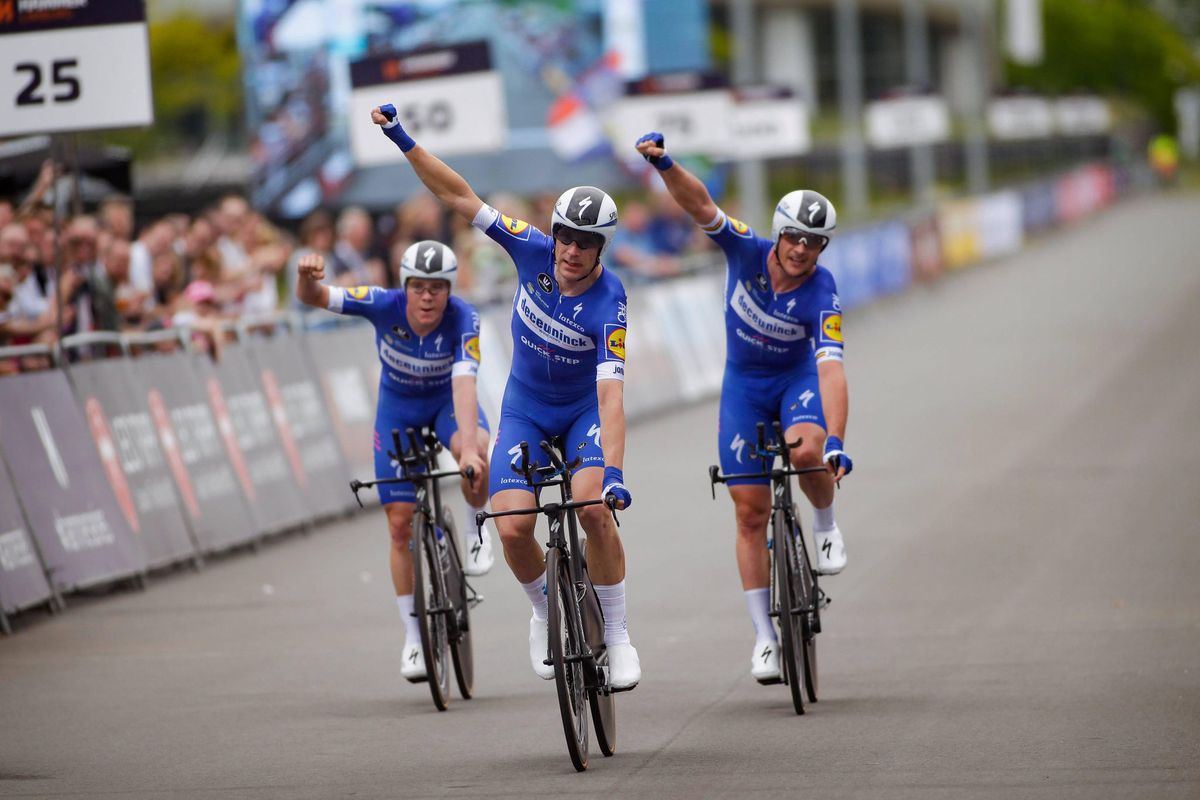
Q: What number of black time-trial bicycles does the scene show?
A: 3